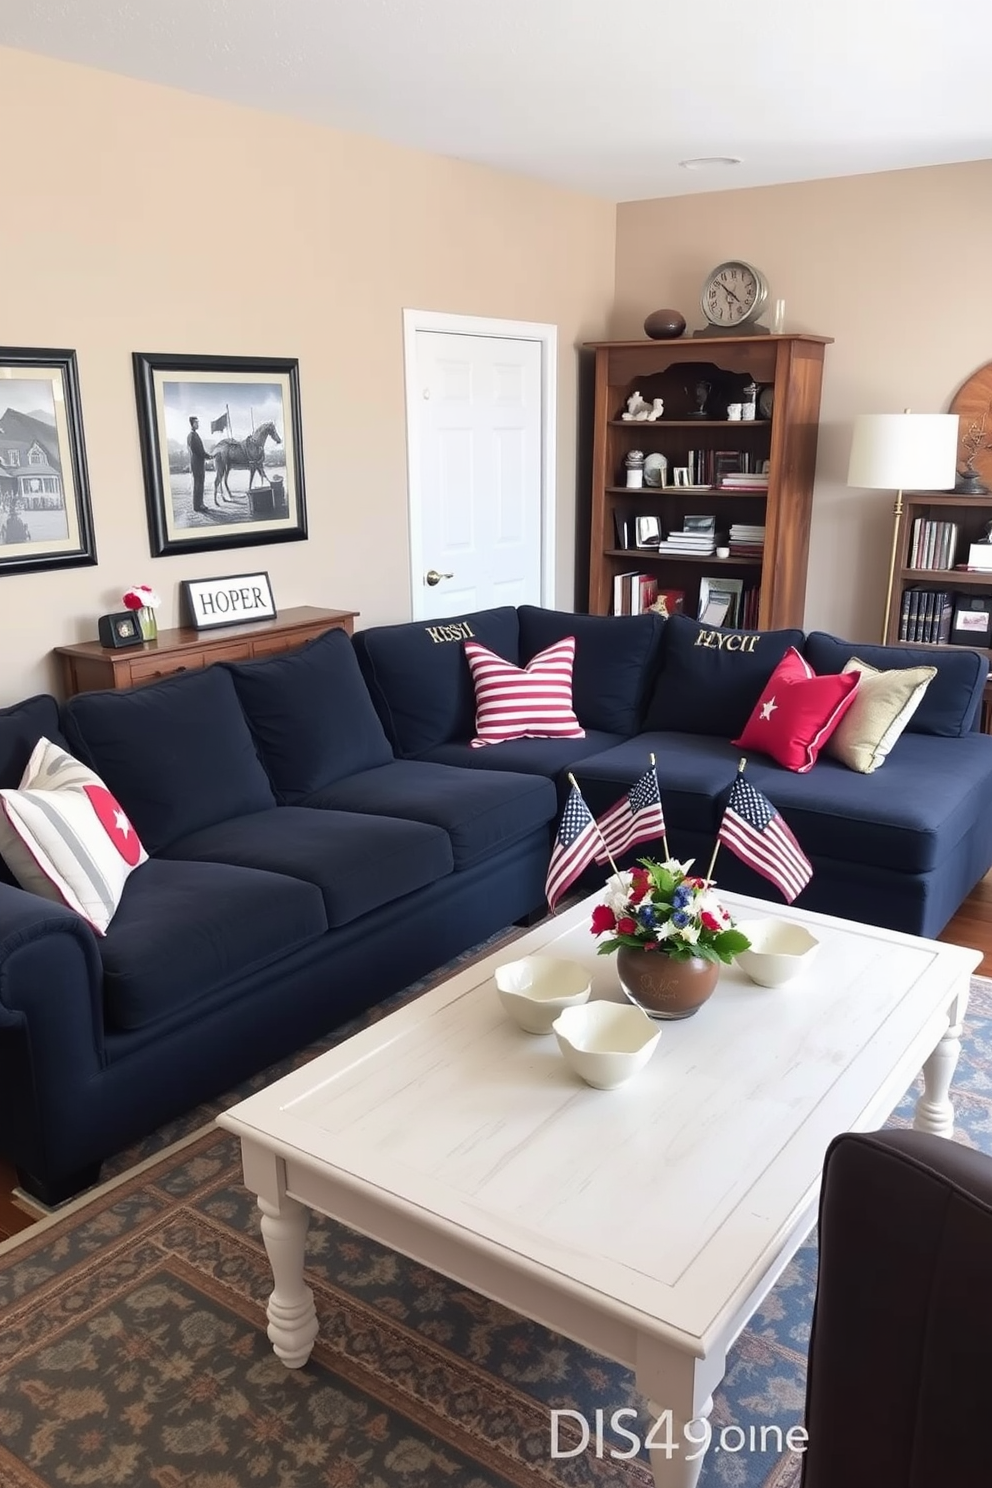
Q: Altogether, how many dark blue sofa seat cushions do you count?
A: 6